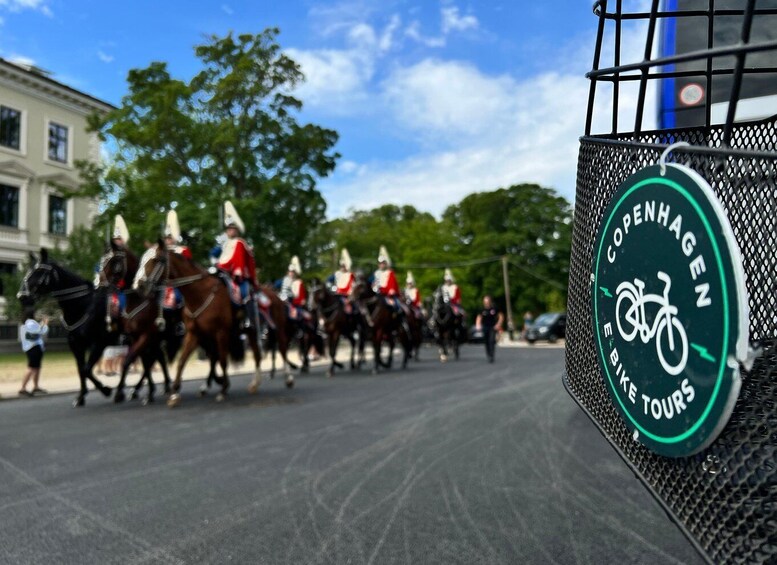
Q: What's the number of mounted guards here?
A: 8